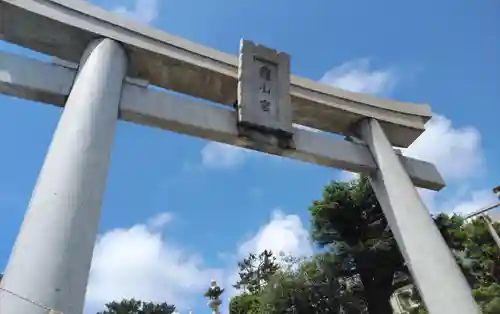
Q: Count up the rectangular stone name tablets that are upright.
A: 1